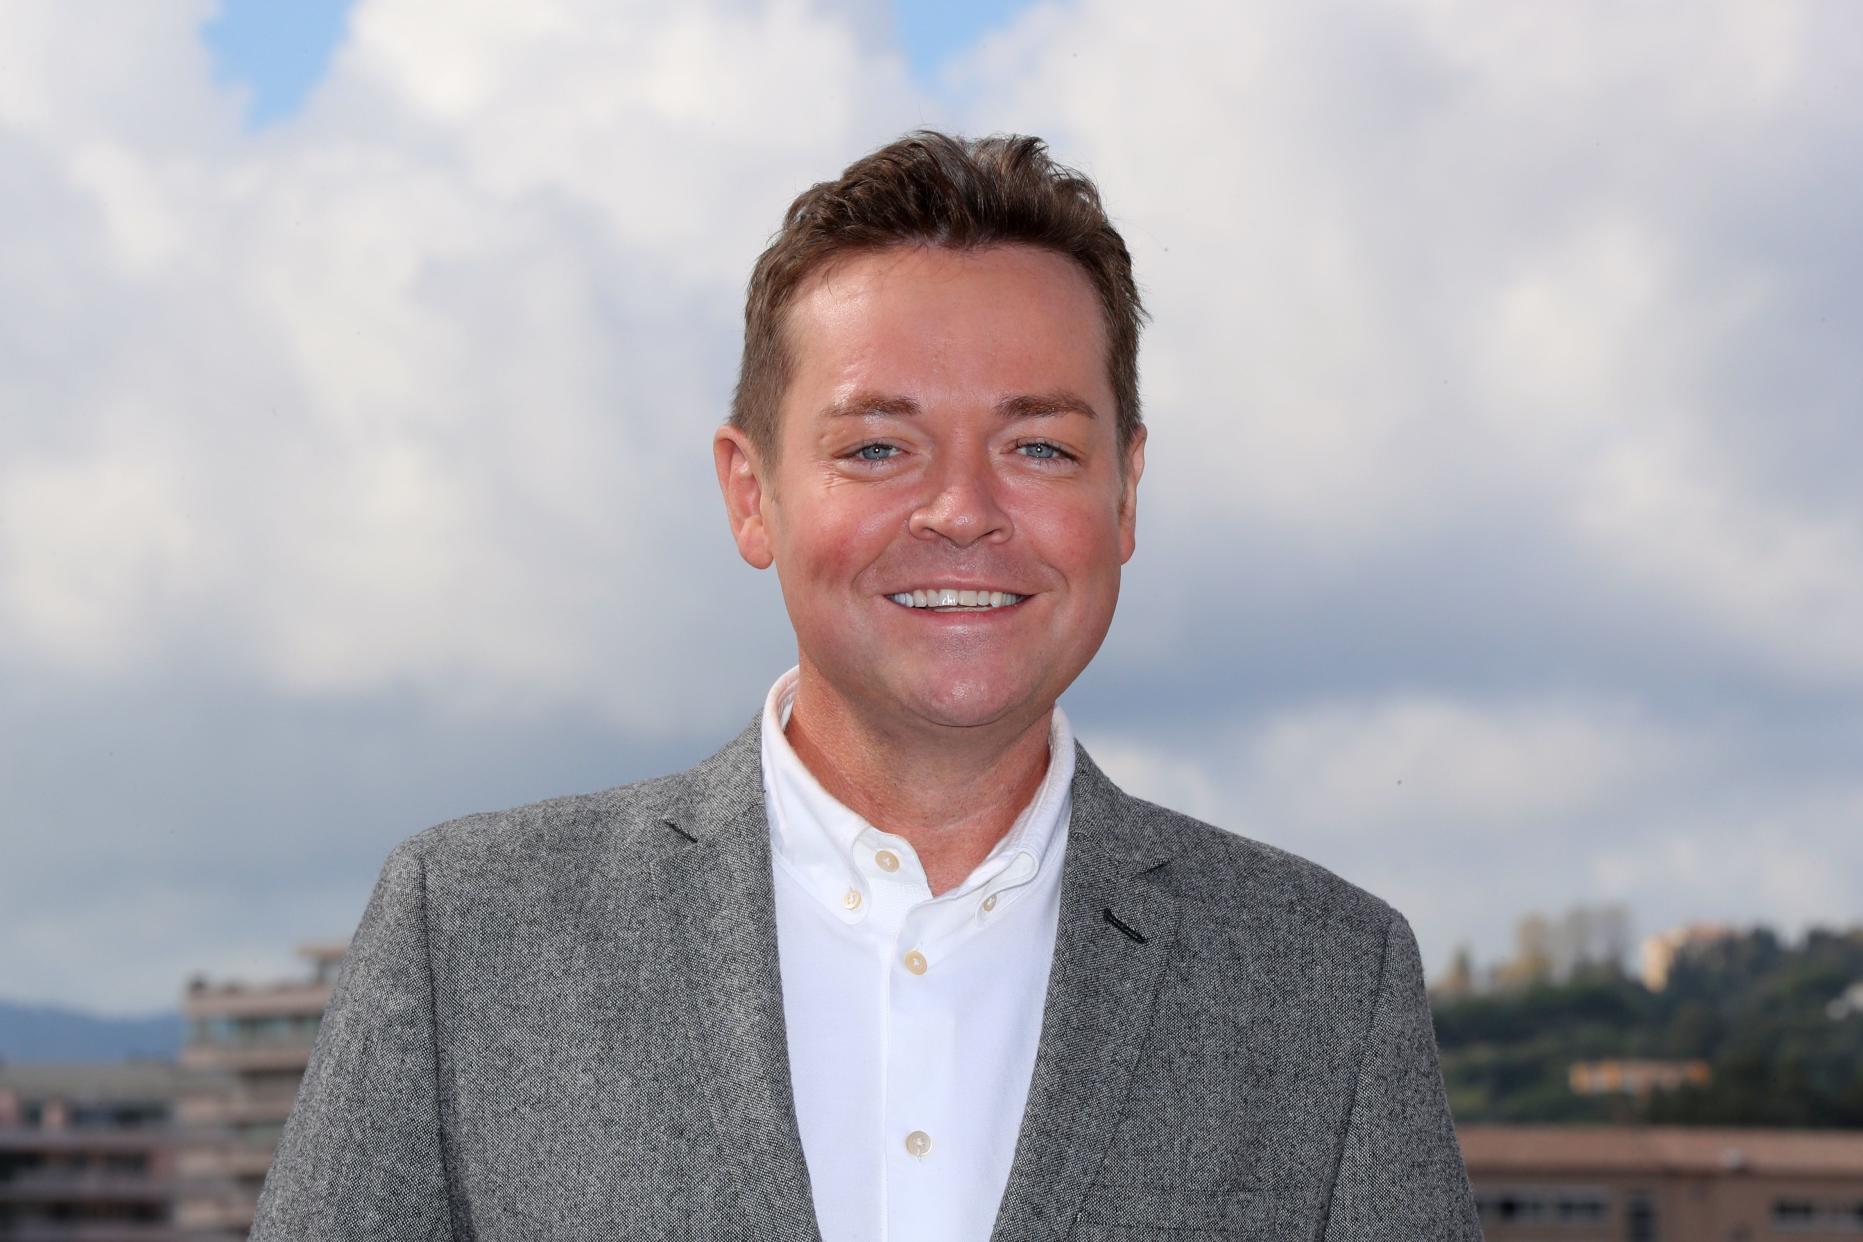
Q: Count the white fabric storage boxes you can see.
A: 0